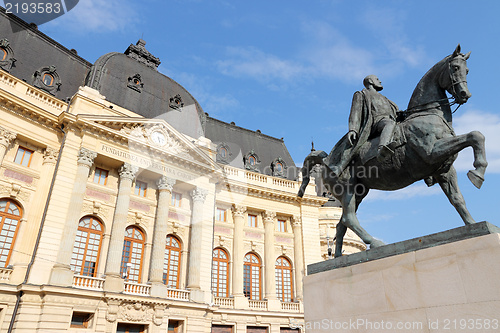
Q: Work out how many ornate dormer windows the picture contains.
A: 7